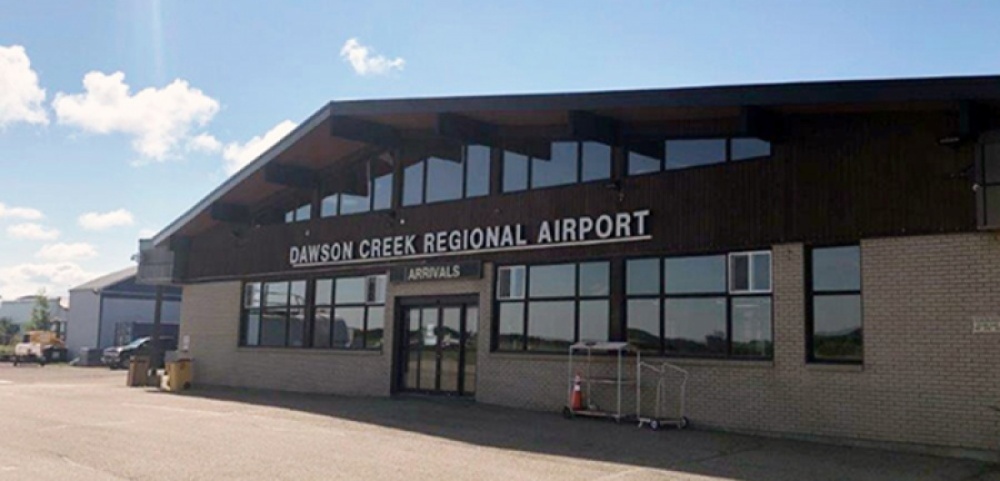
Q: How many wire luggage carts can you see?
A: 2